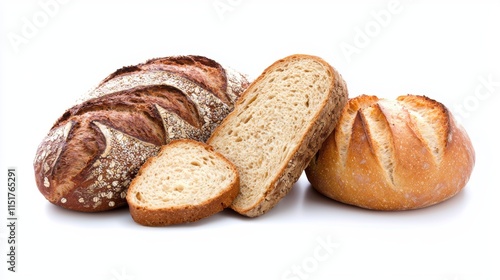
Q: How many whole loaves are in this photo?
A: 2